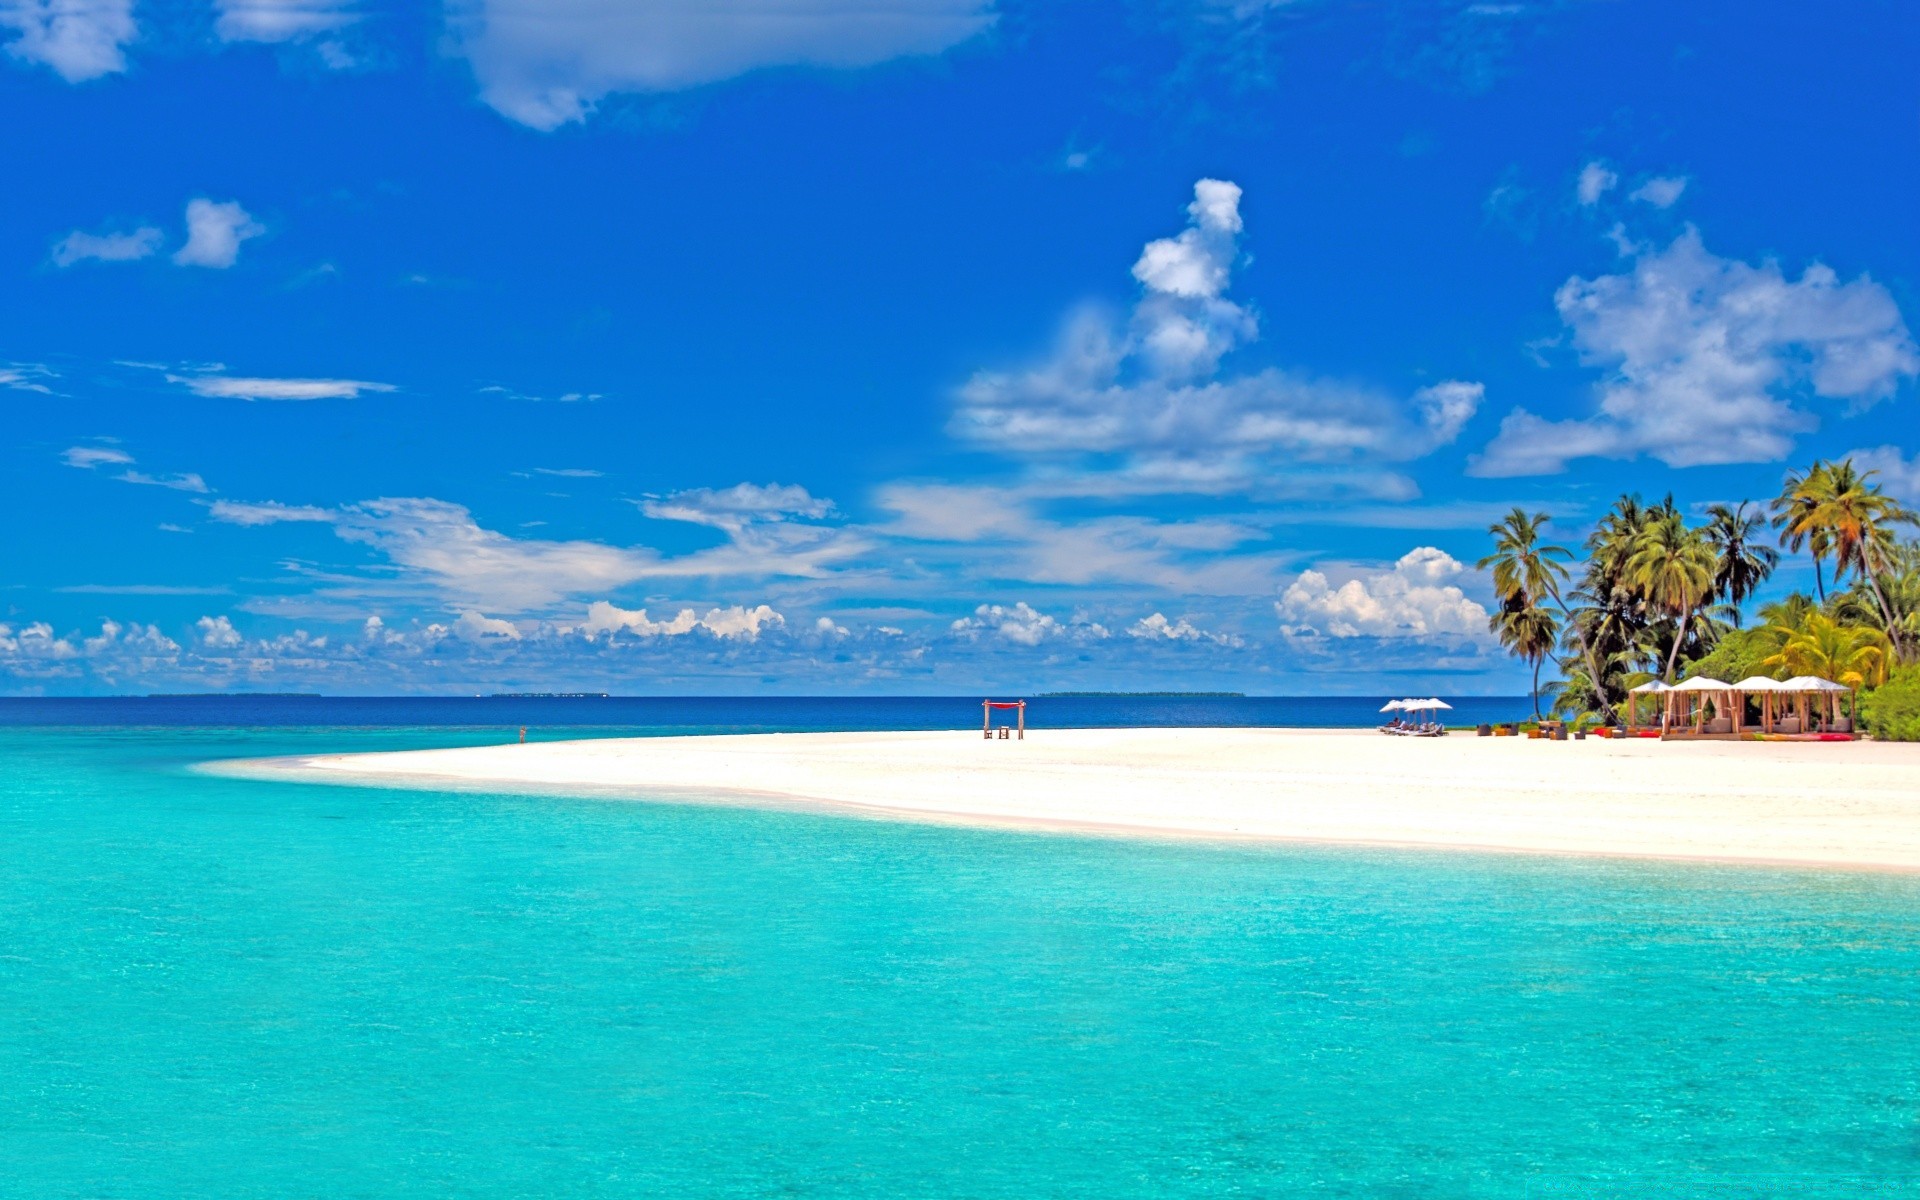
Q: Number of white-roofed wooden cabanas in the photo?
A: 4